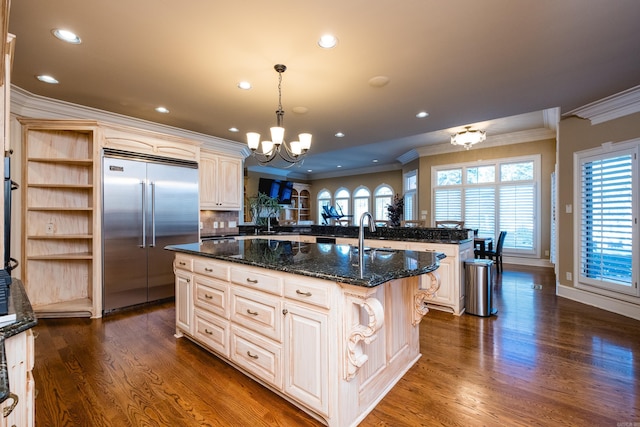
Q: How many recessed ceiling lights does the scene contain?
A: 11